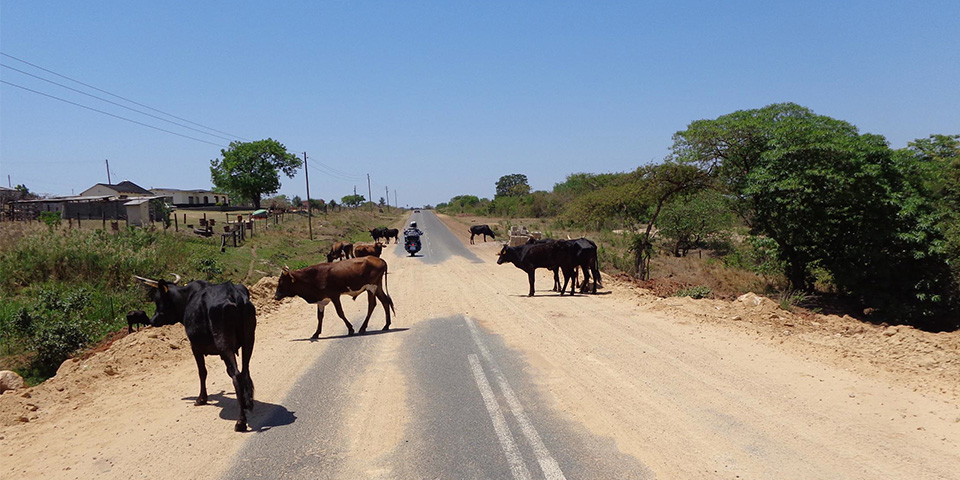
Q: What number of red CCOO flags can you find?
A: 0